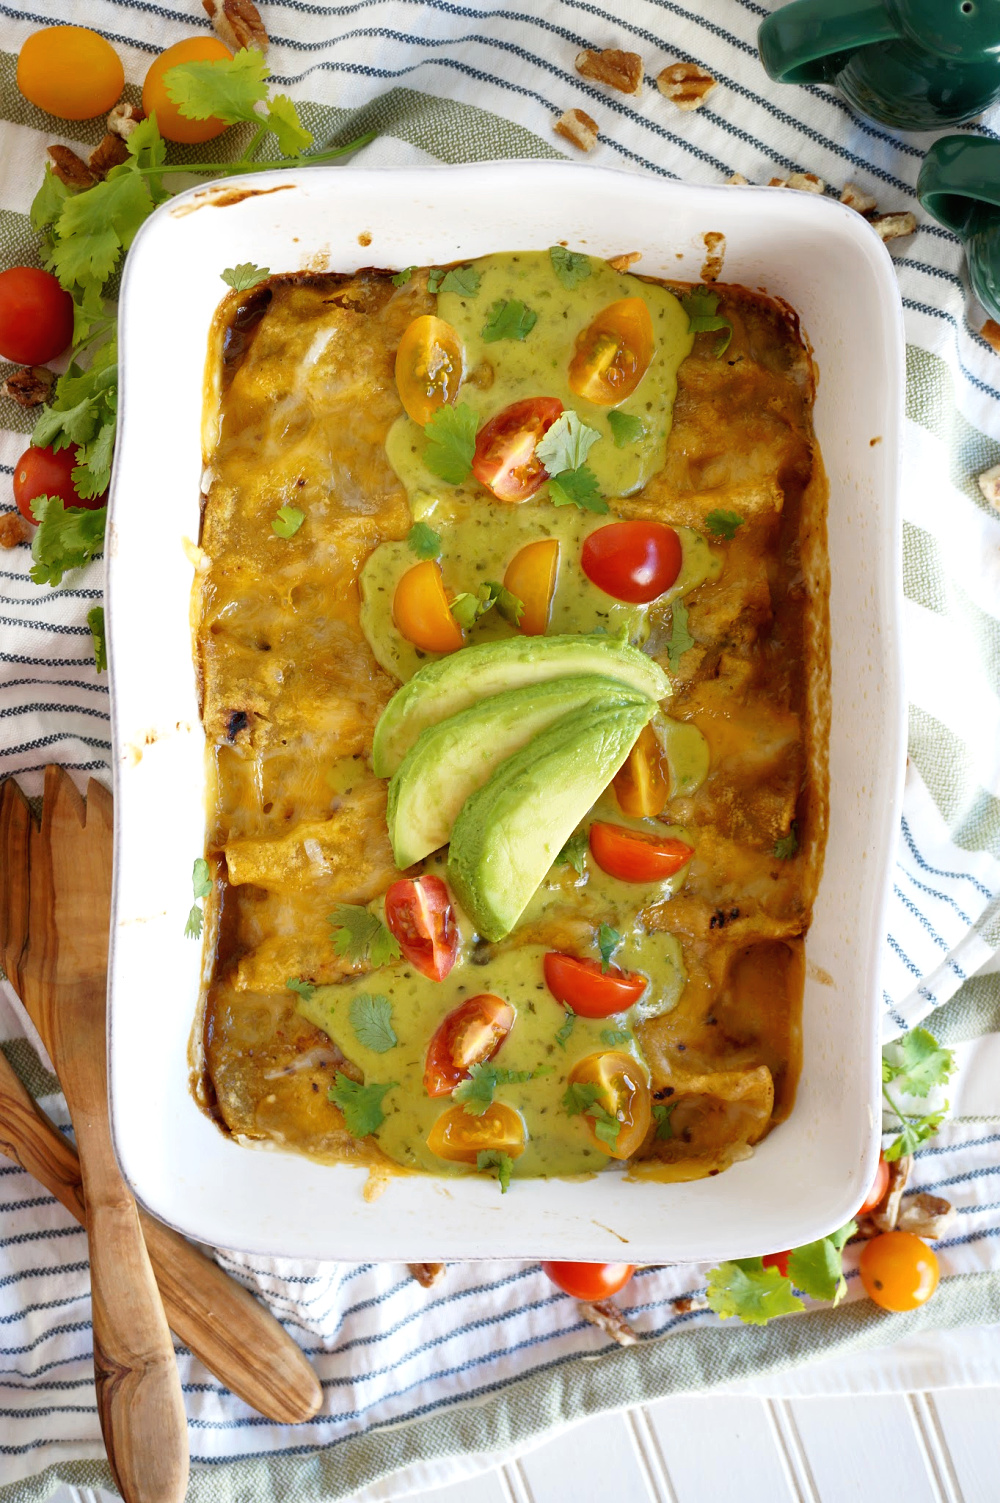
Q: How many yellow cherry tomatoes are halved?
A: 7